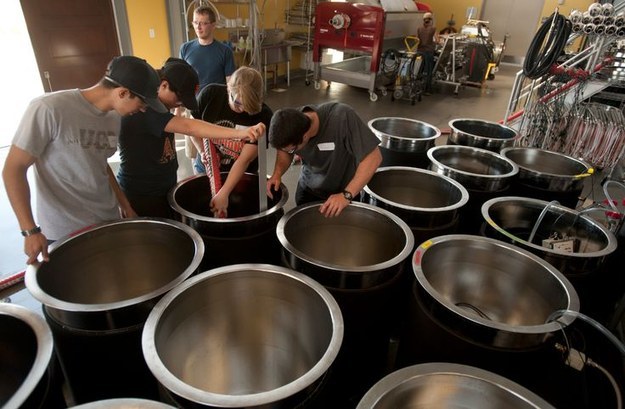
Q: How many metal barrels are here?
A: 14